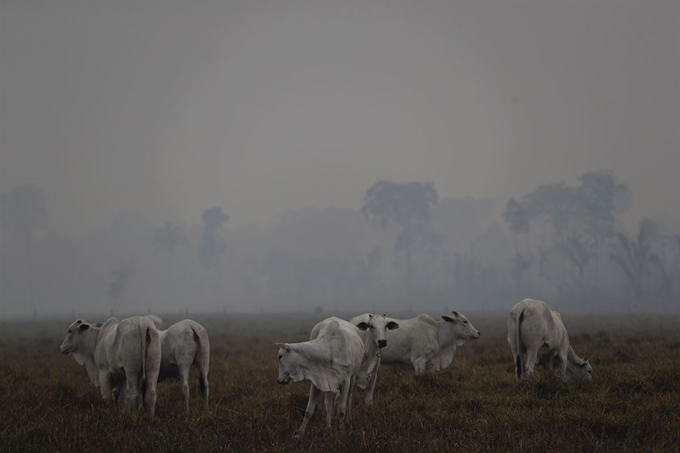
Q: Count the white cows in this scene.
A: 6